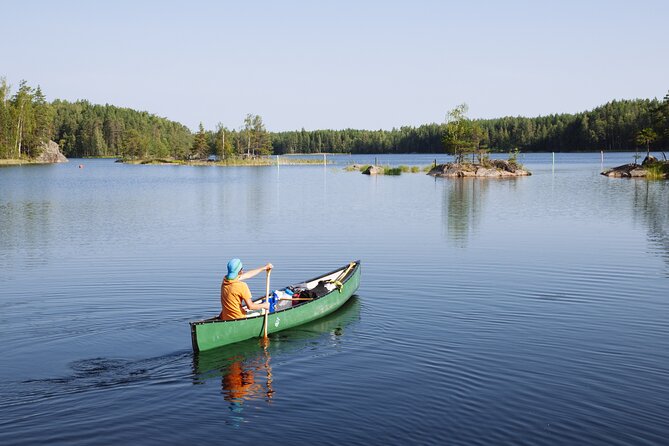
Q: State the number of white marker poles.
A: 4